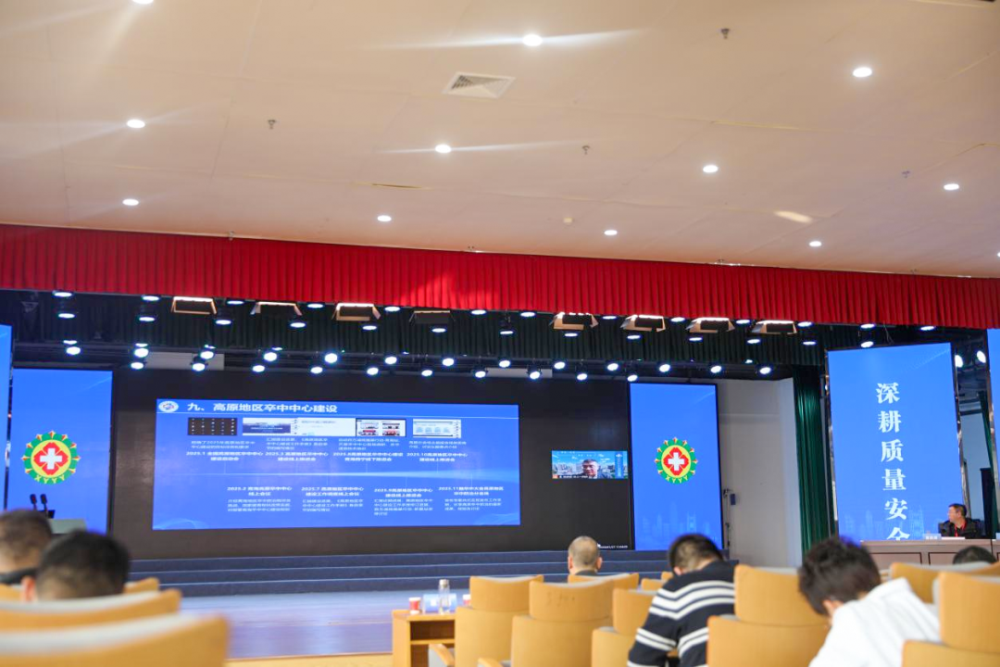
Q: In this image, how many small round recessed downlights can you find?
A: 11